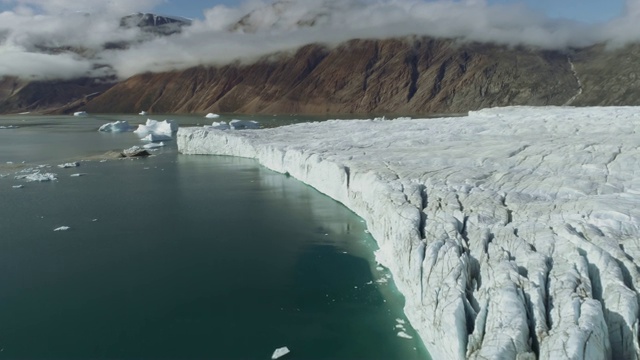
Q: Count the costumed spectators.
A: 0